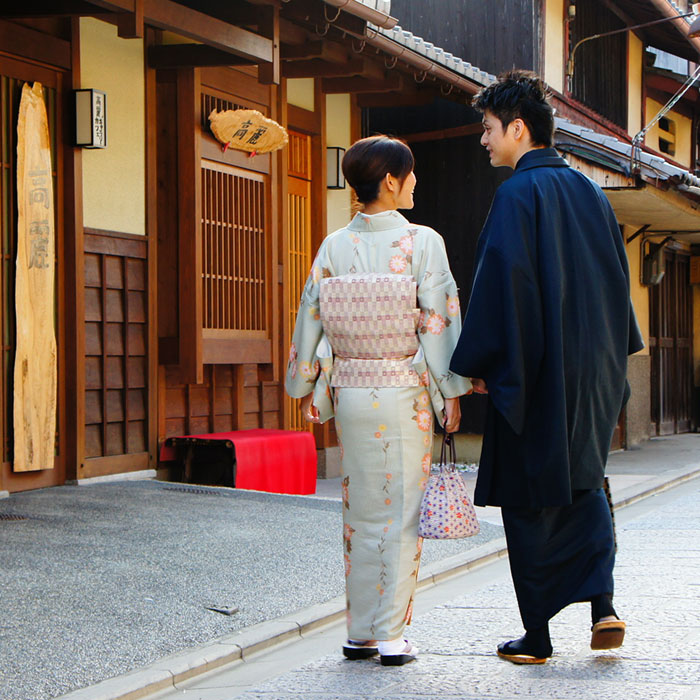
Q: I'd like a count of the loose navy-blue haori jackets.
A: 1